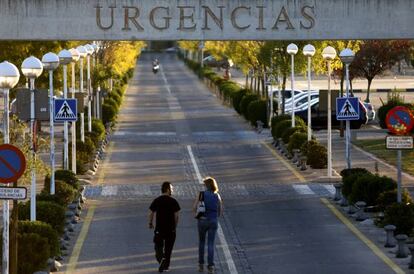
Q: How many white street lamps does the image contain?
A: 12